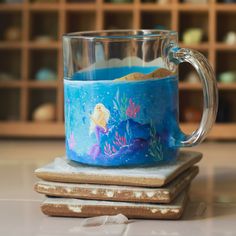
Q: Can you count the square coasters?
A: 3